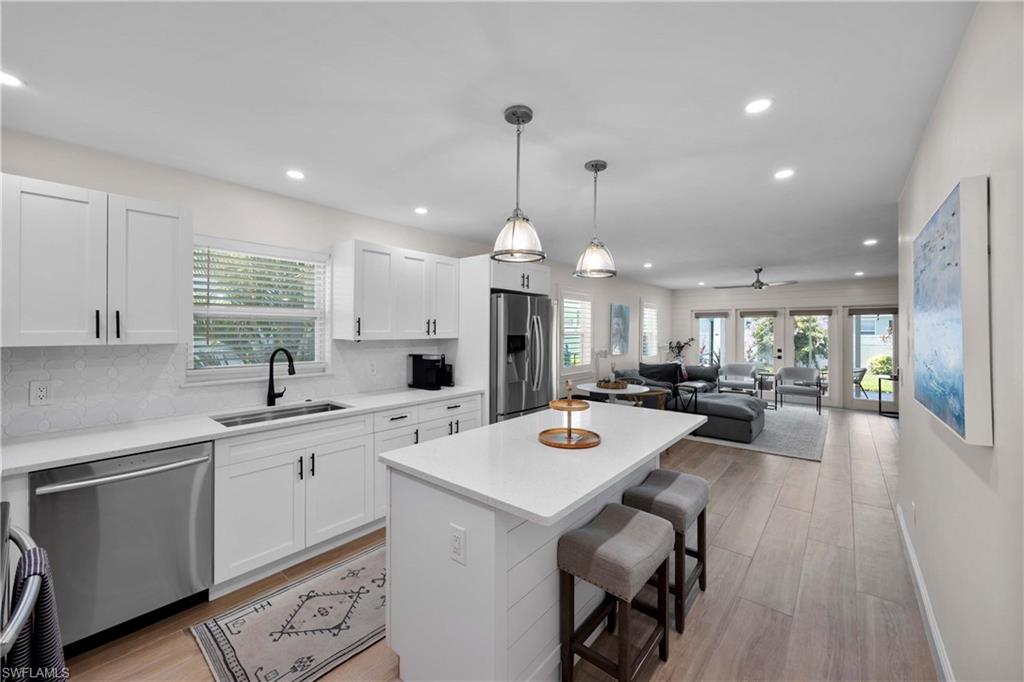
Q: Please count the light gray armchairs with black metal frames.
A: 2